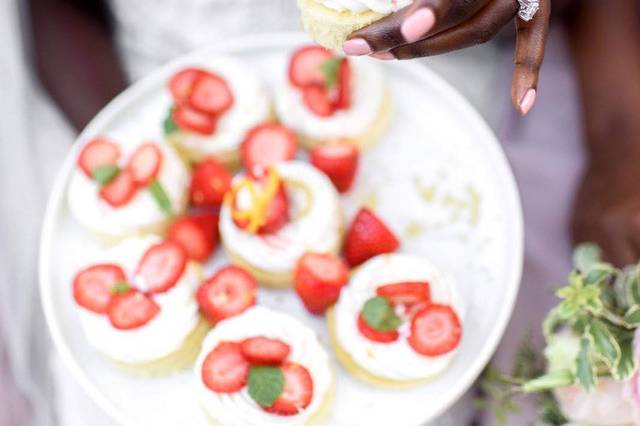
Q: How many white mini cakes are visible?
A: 8